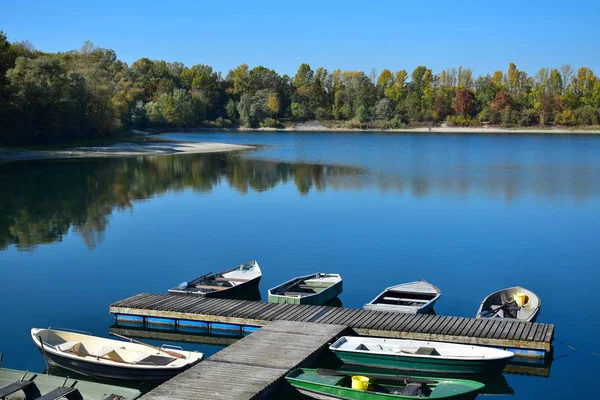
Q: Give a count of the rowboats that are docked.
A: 8